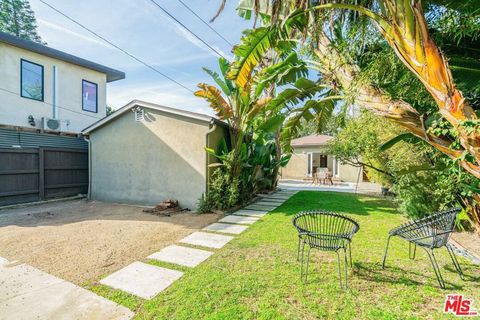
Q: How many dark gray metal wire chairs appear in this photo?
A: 2